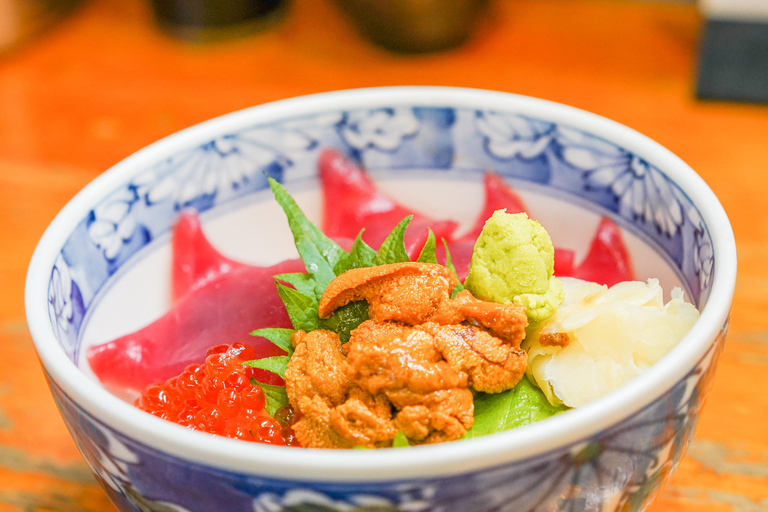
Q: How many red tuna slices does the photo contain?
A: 5